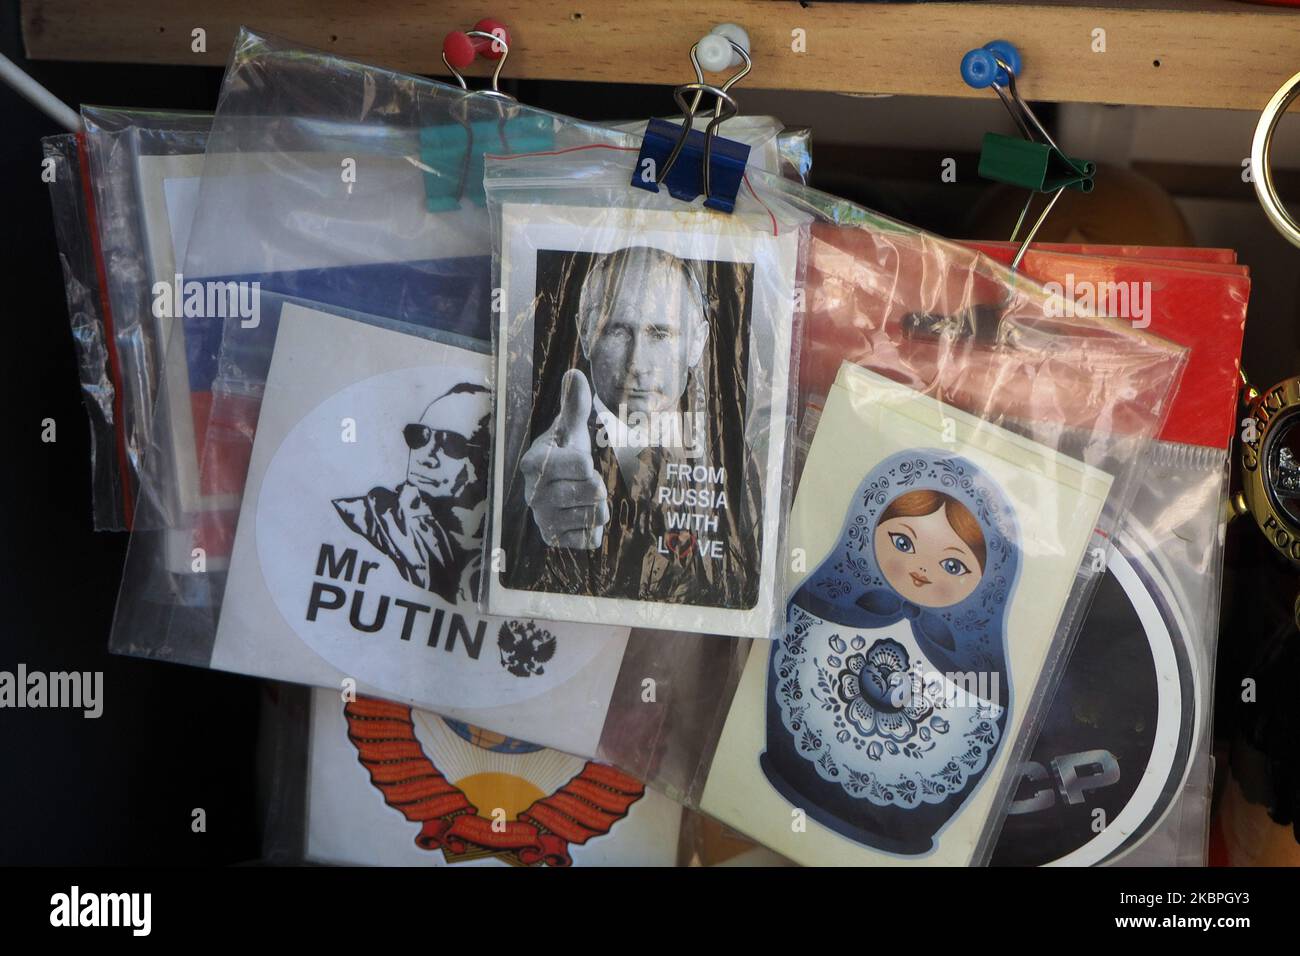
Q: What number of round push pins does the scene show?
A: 3